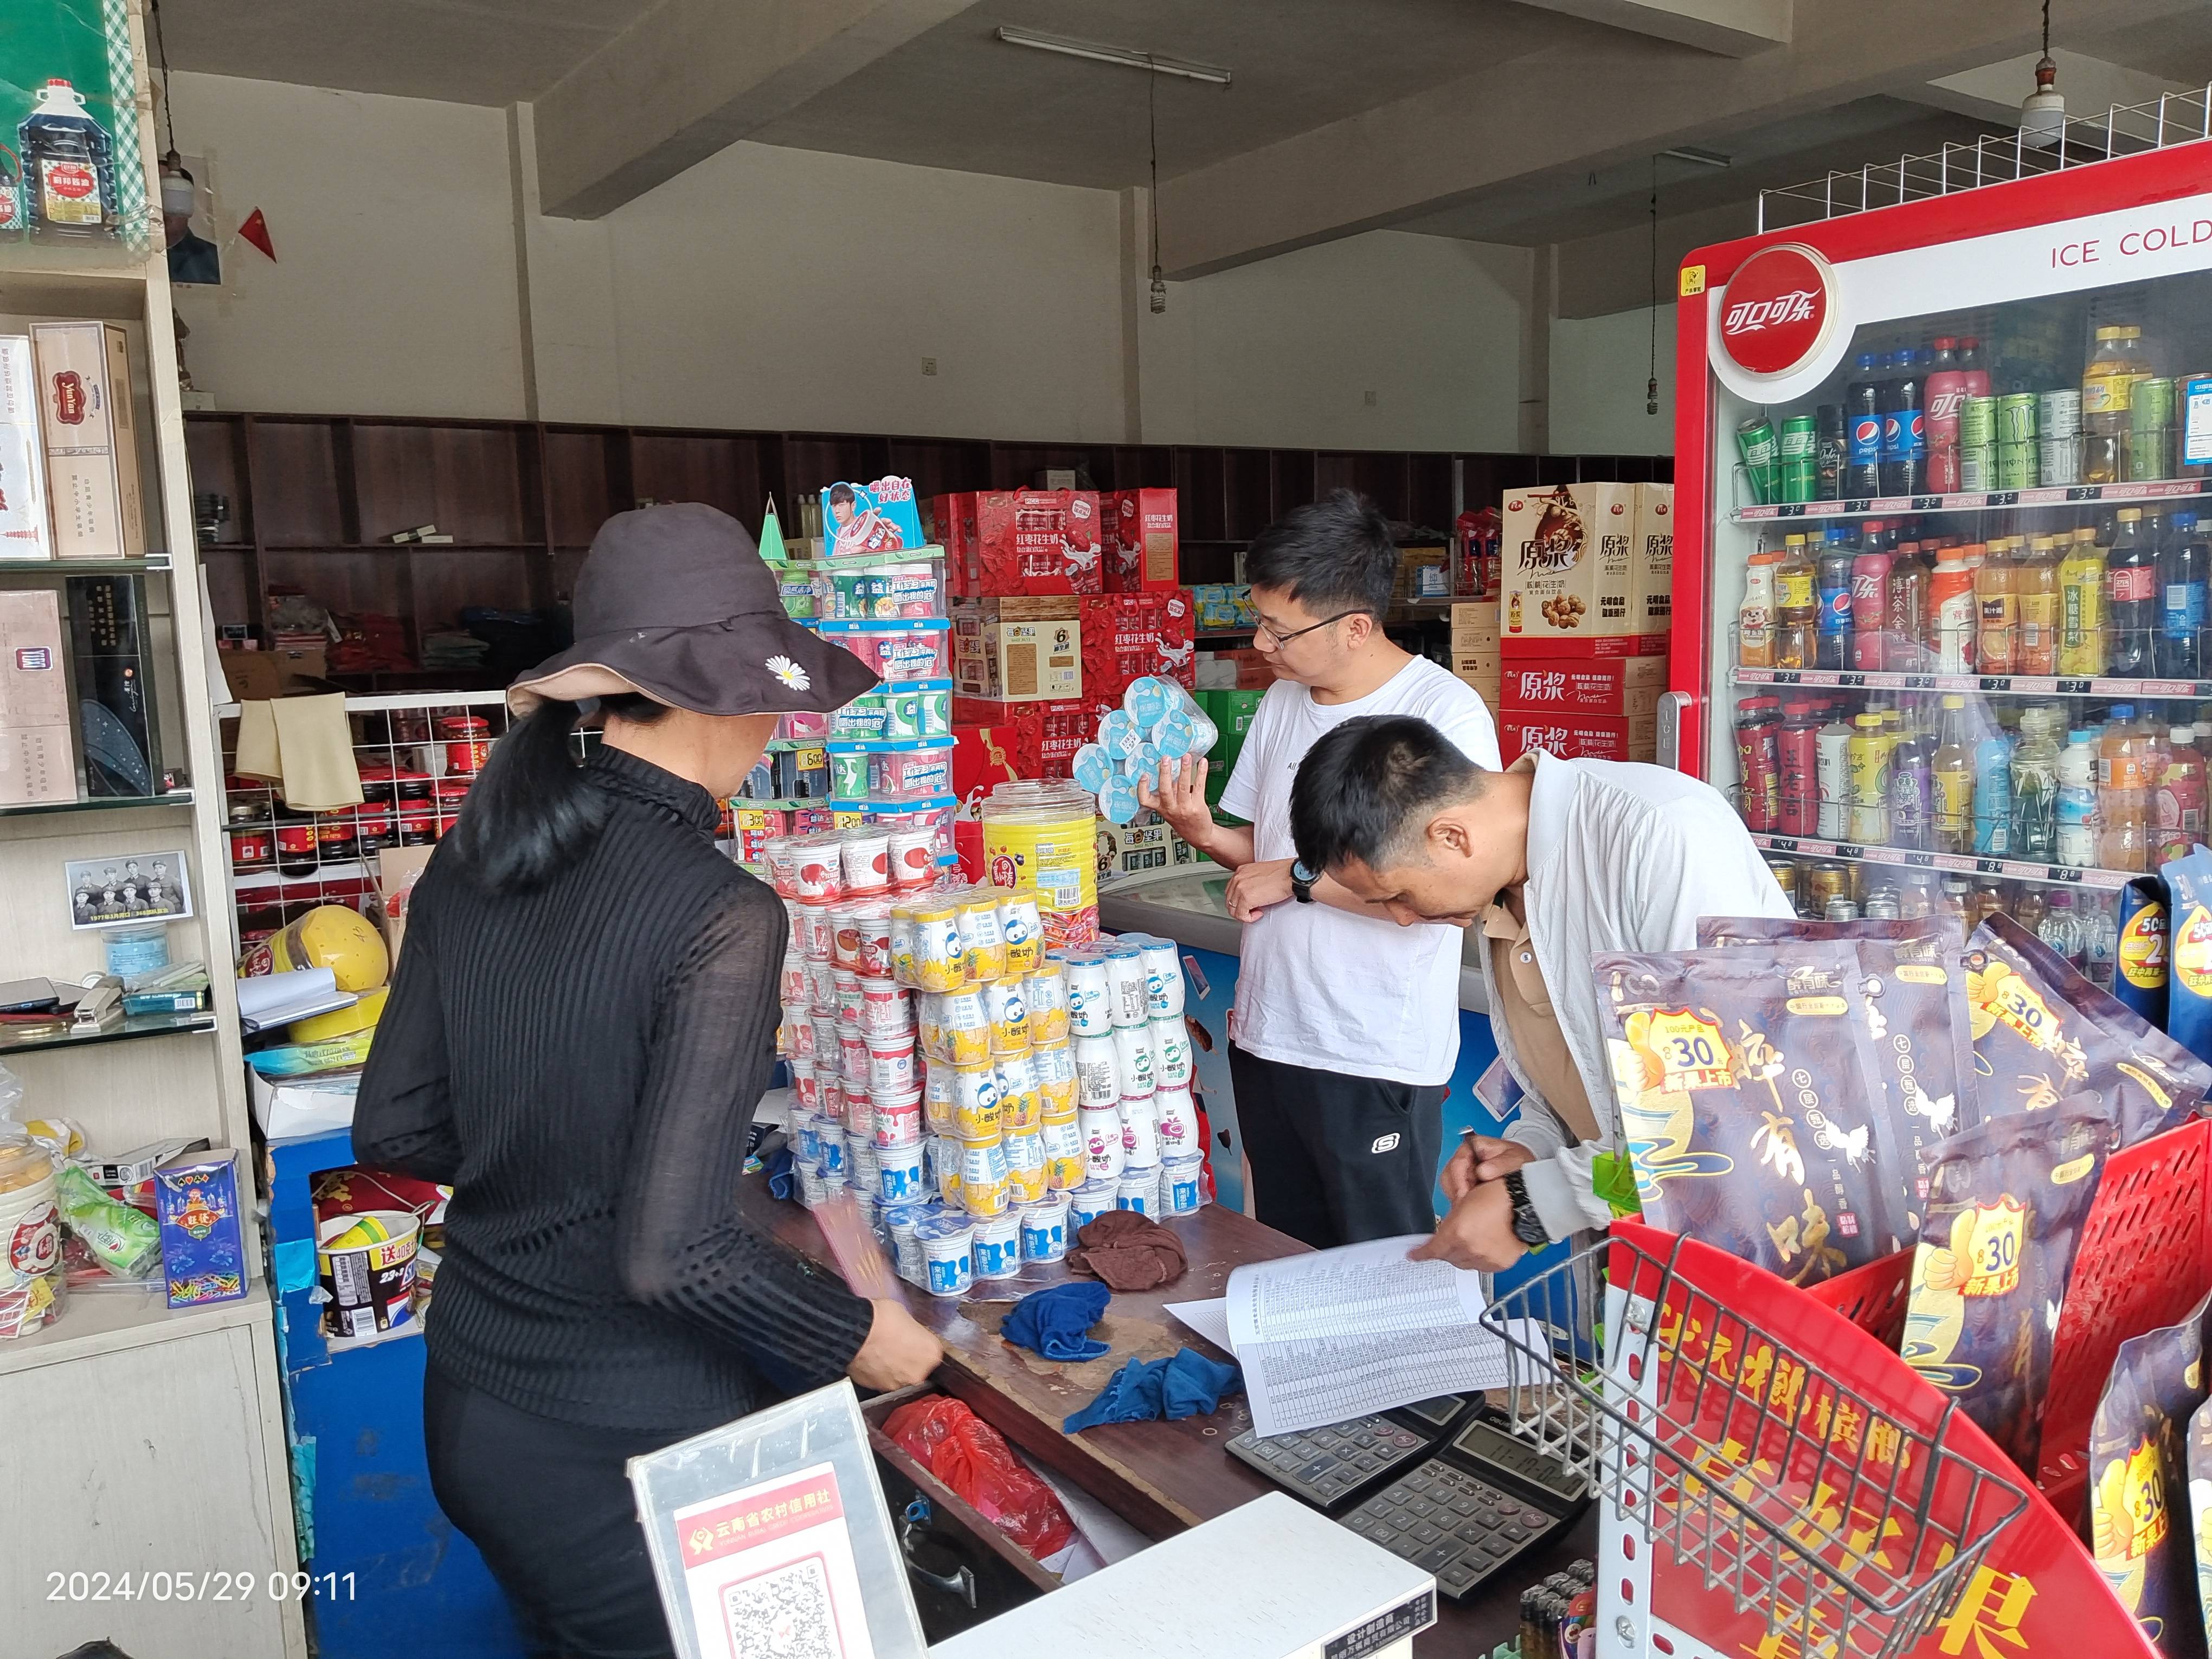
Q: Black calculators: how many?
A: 2